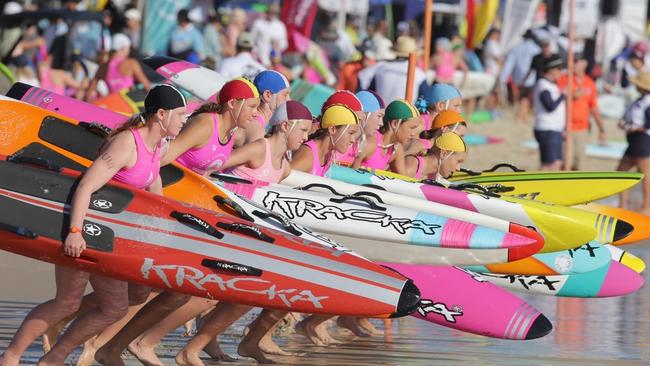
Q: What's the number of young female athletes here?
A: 11